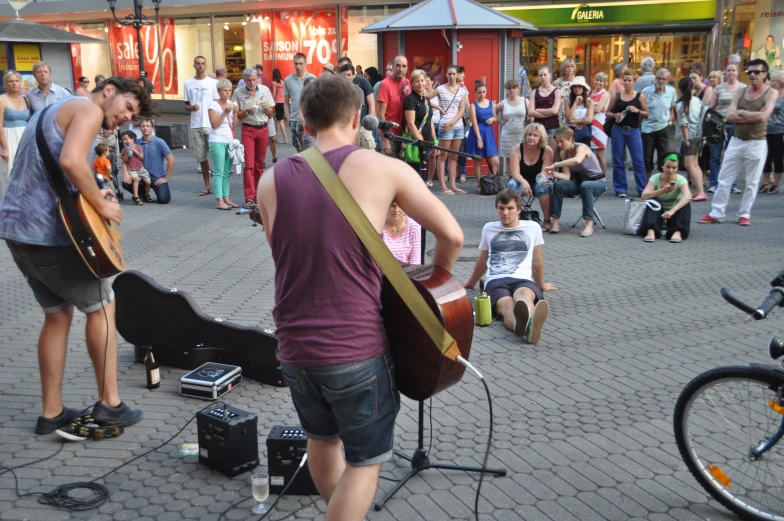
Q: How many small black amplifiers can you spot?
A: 2